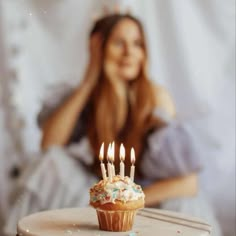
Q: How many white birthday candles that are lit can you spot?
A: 5